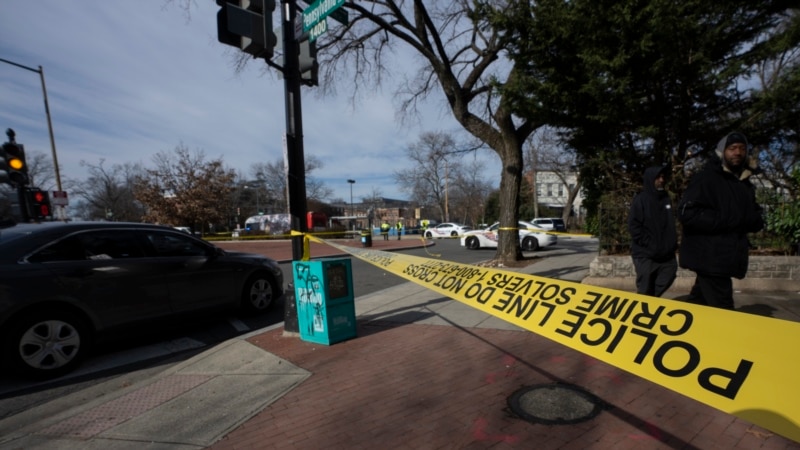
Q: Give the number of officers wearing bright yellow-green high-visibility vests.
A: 3